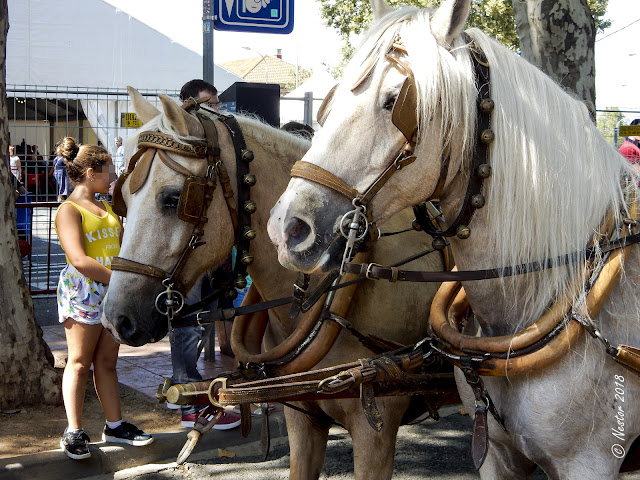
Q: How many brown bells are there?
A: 14